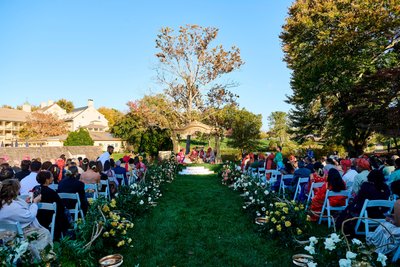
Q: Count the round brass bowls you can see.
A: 3